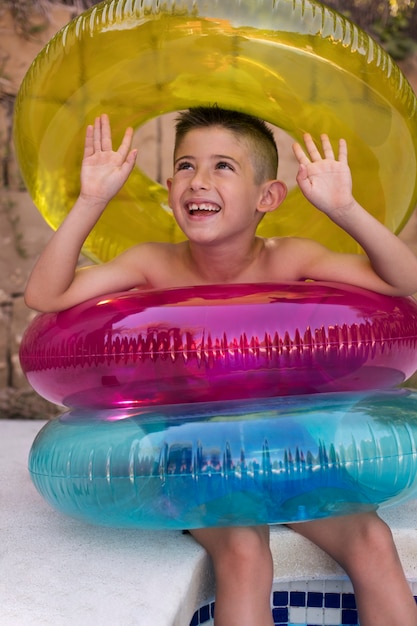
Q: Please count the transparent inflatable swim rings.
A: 3